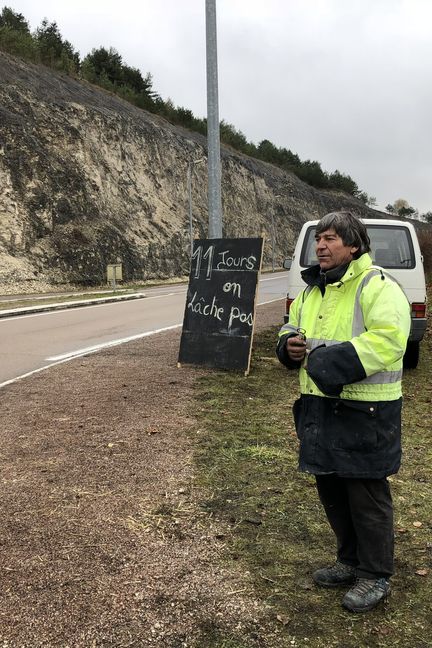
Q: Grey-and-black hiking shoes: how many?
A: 2